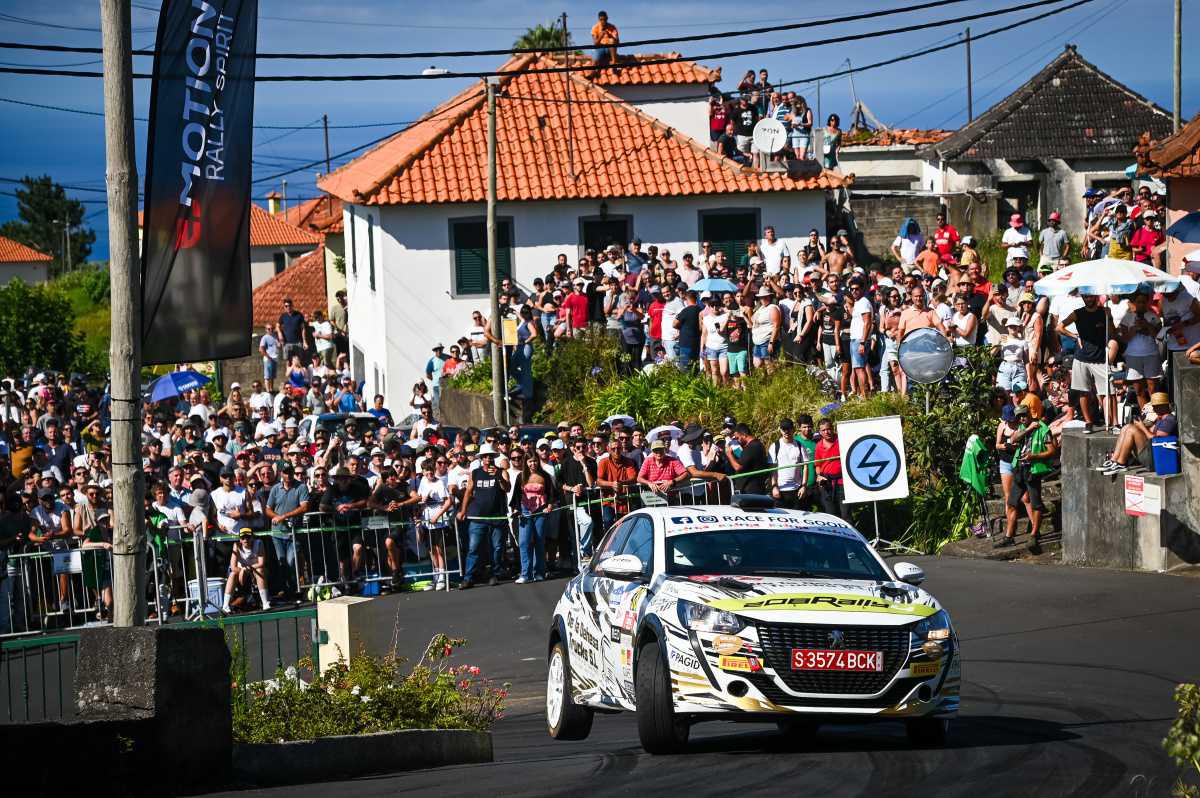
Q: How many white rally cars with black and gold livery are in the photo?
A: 1